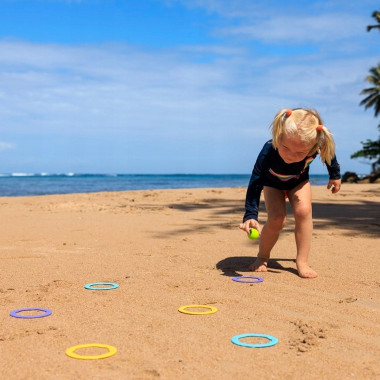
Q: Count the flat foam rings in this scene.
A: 6